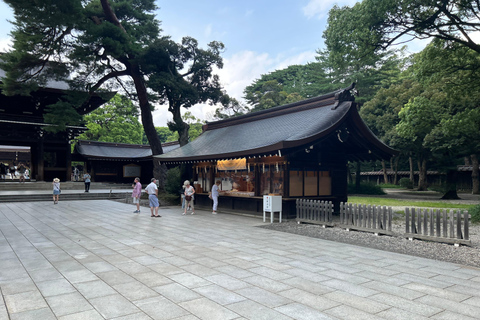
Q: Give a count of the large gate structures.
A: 1